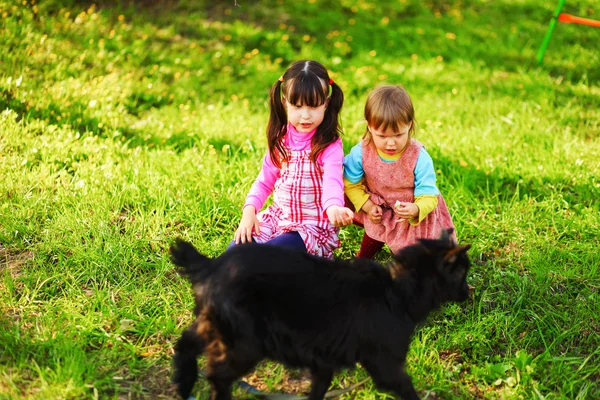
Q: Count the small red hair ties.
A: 2